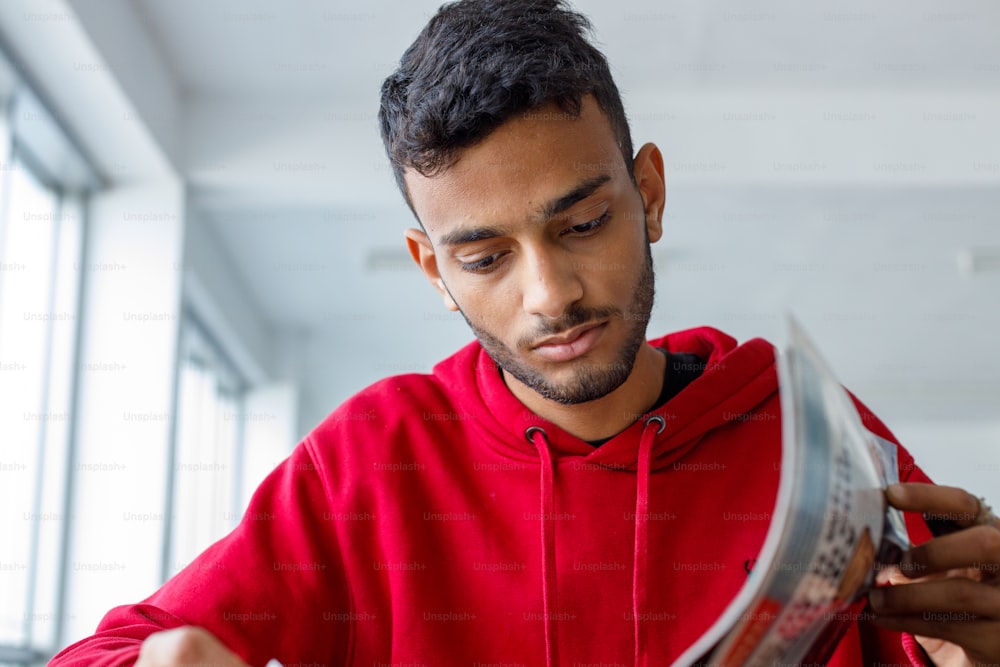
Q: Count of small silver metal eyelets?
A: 2